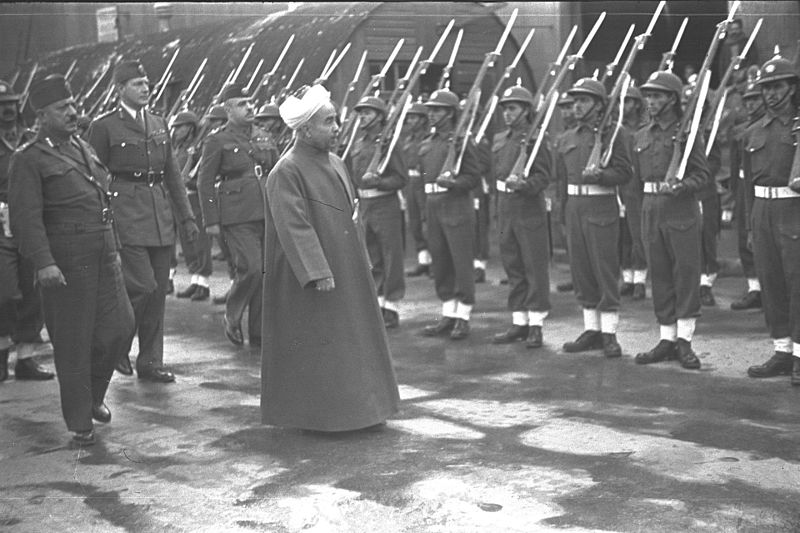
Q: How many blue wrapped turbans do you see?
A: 0